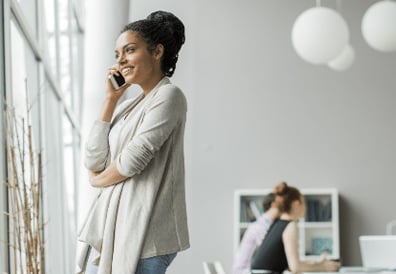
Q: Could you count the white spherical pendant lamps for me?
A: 3